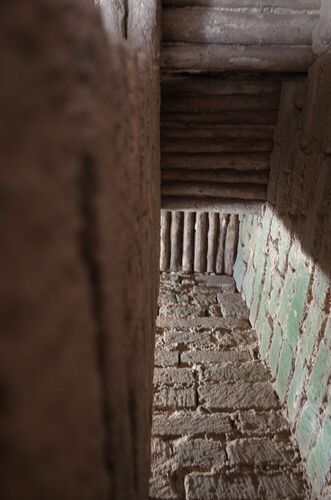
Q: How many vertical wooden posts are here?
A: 7